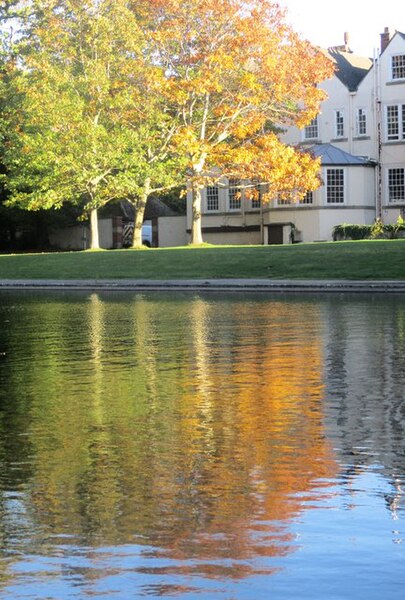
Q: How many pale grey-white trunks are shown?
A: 3